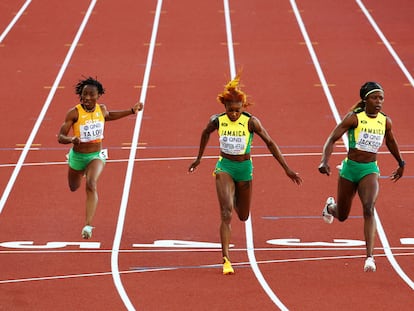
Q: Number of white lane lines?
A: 6